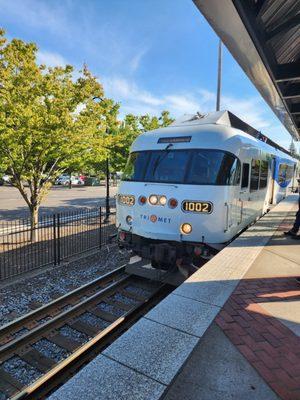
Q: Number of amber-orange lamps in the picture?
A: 2